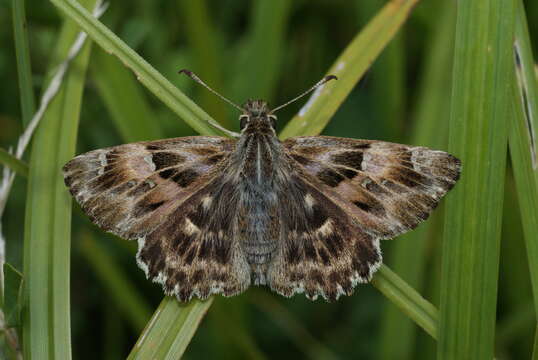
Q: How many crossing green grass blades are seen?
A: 2